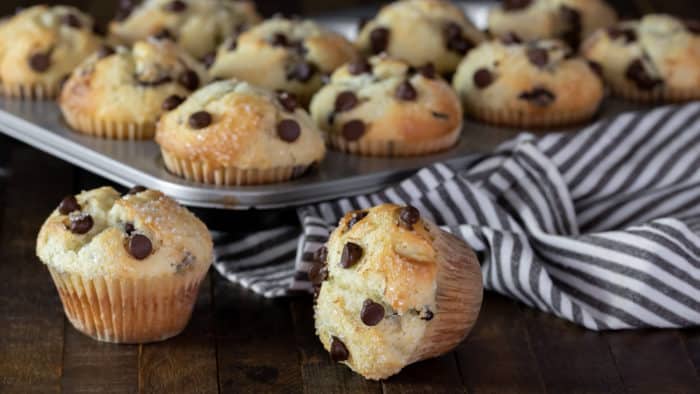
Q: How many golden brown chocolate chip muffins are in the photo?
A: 12